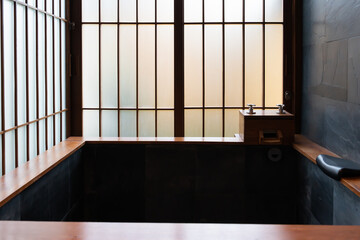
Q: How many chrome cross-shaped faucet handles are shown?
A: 2